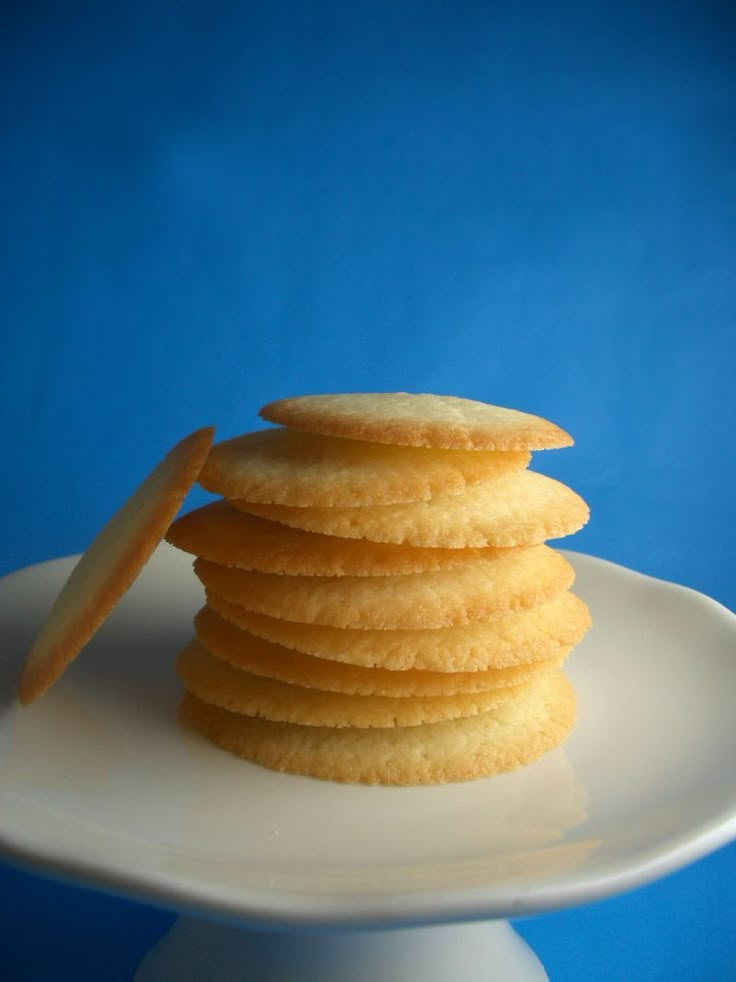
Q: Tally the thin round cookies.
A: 10